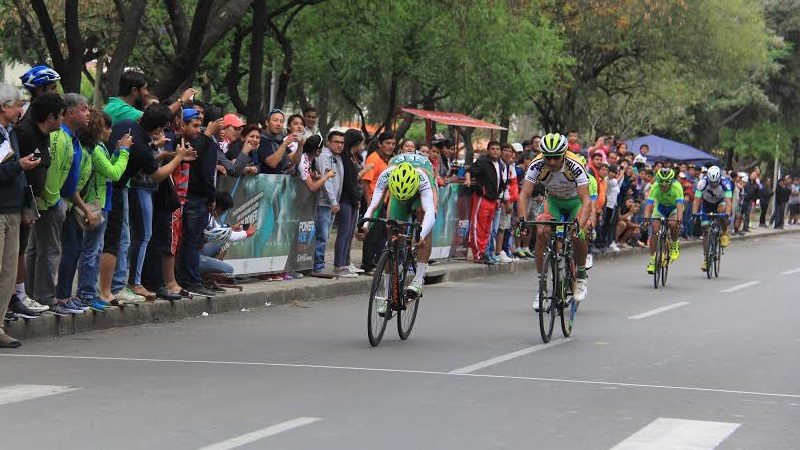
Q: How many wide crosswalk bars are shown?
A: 2